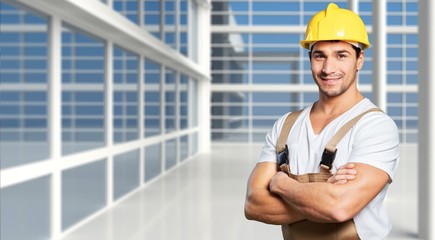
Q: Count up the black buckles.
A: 2